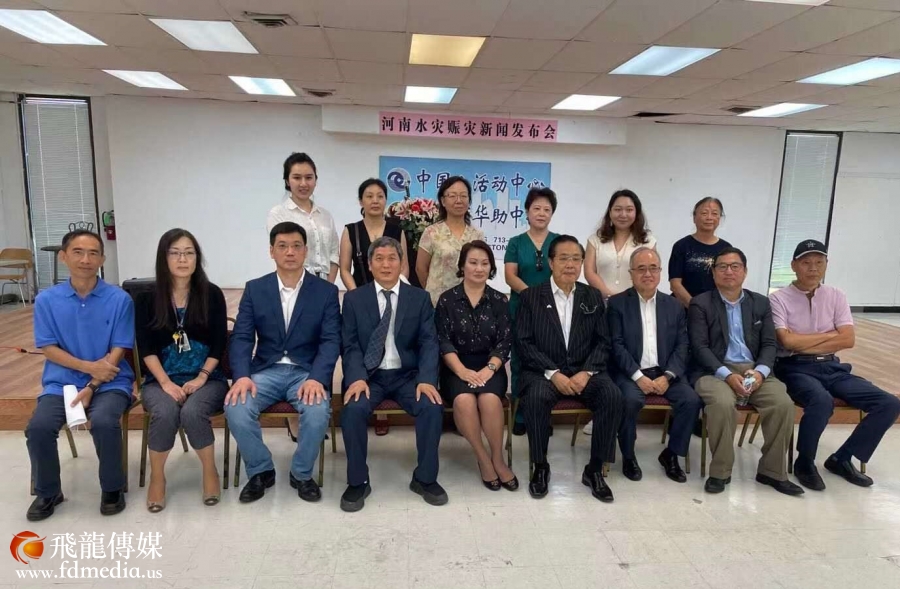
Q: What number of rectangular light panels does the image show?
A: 11